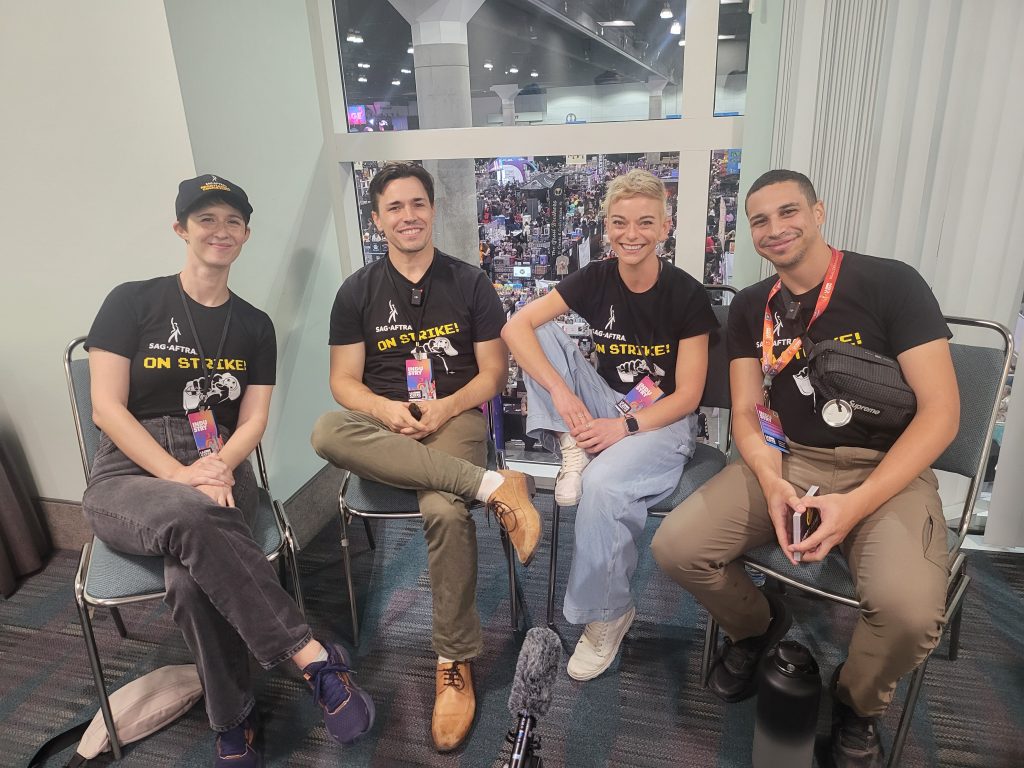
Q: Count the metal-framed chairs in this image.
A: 4